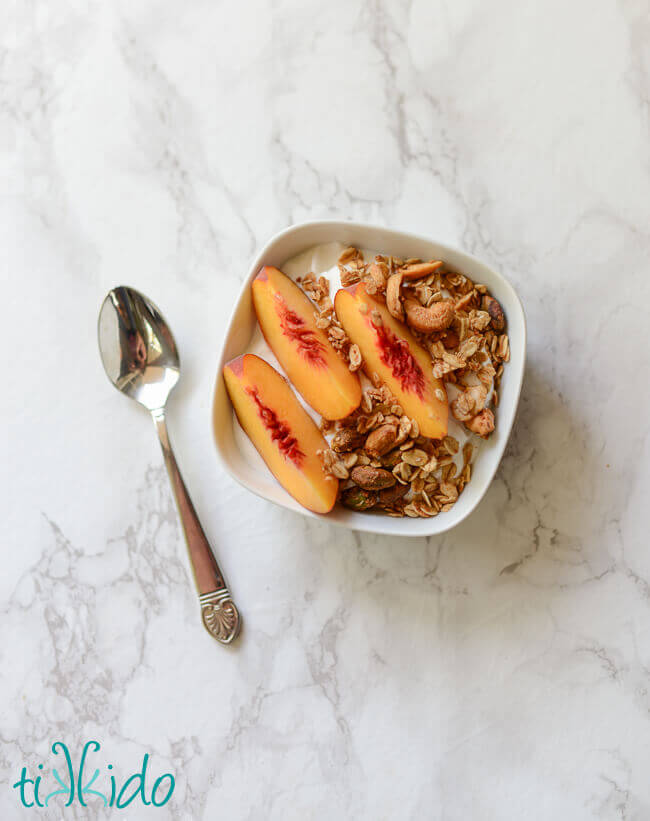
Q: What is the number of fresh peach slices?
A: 3